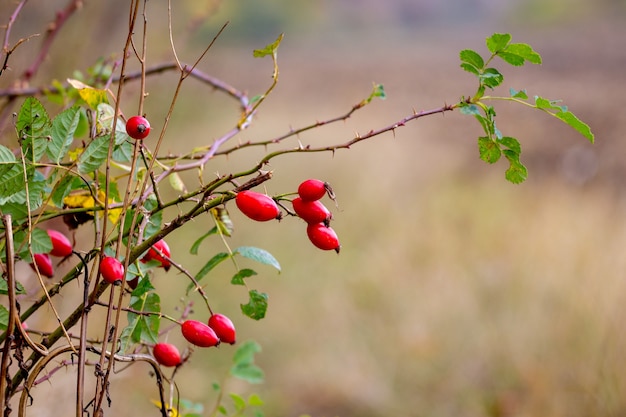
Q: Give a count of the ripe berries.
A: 12